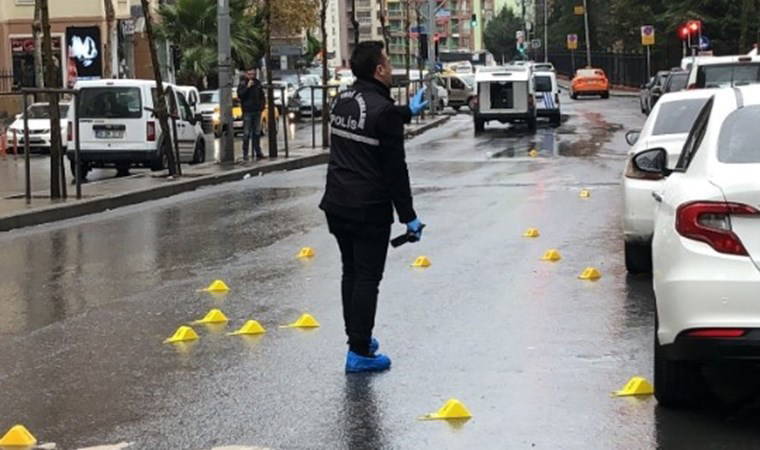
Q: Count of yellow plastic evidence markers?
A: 15